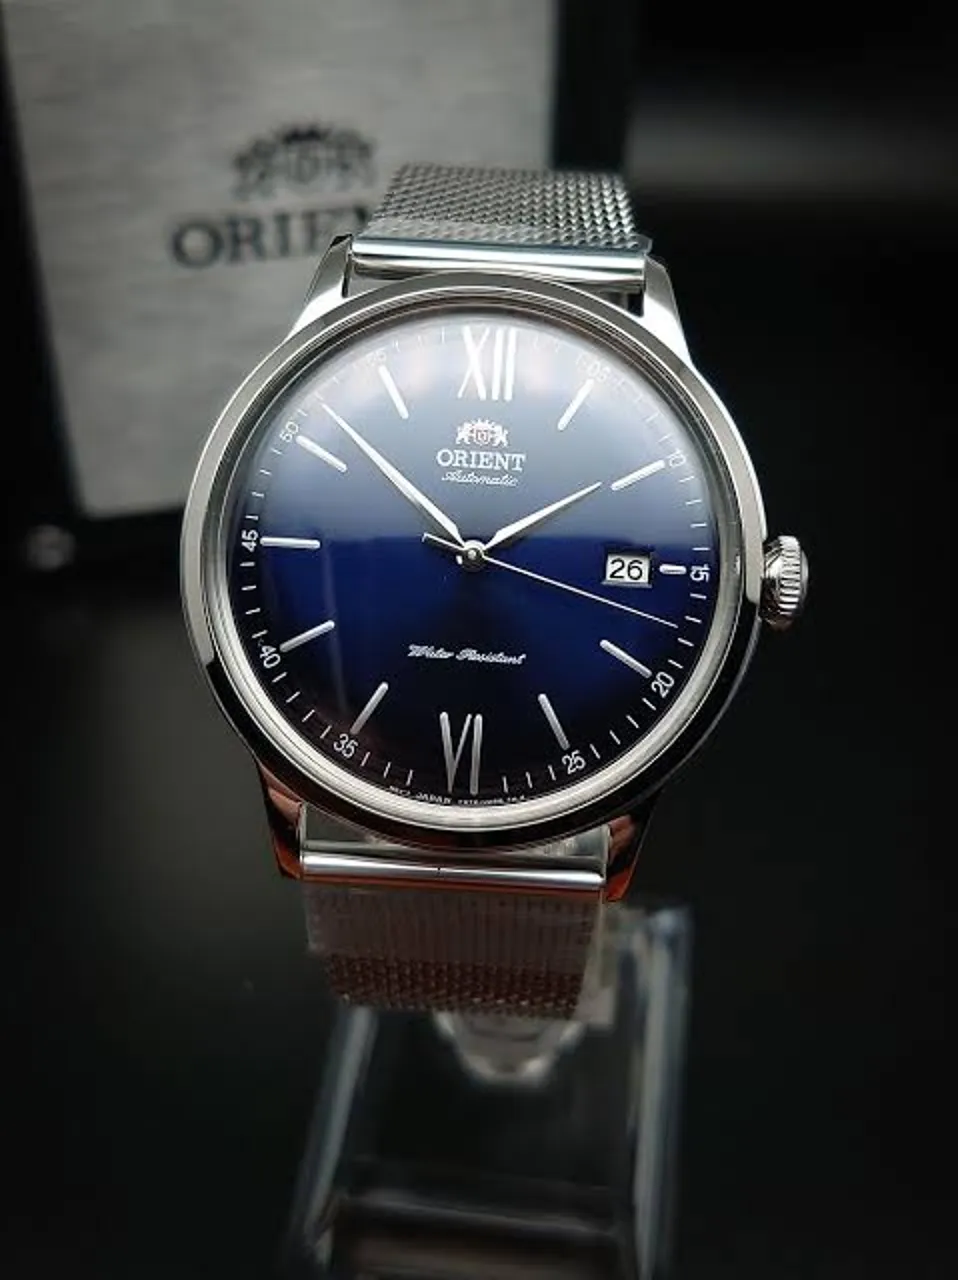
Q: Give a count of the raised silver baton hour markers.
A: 10